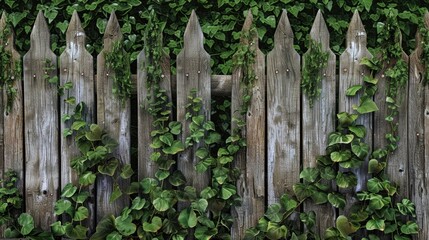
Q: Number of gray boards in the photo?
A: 12